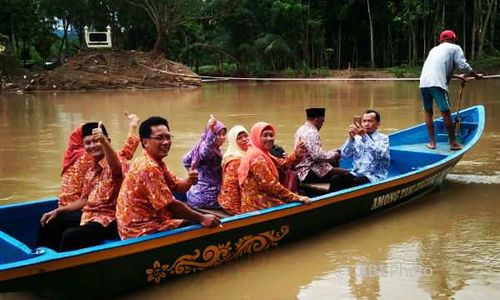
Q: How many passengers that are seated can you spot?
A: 8